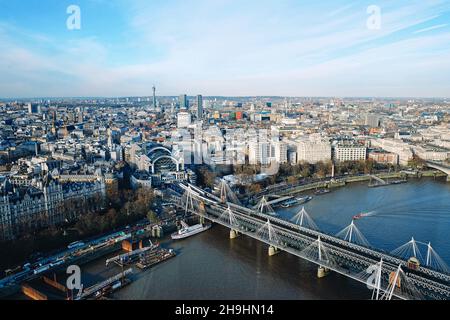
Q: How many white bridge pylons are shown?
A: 12